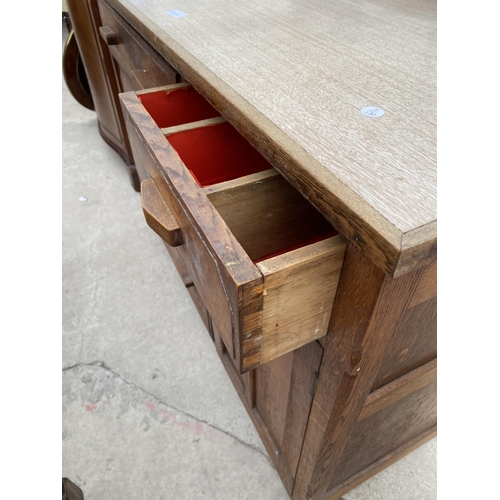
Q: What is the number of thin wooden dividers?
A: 2